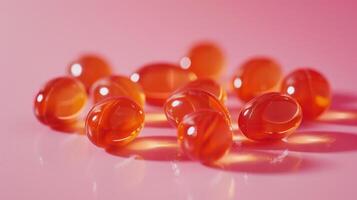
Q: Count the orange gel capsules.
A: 12